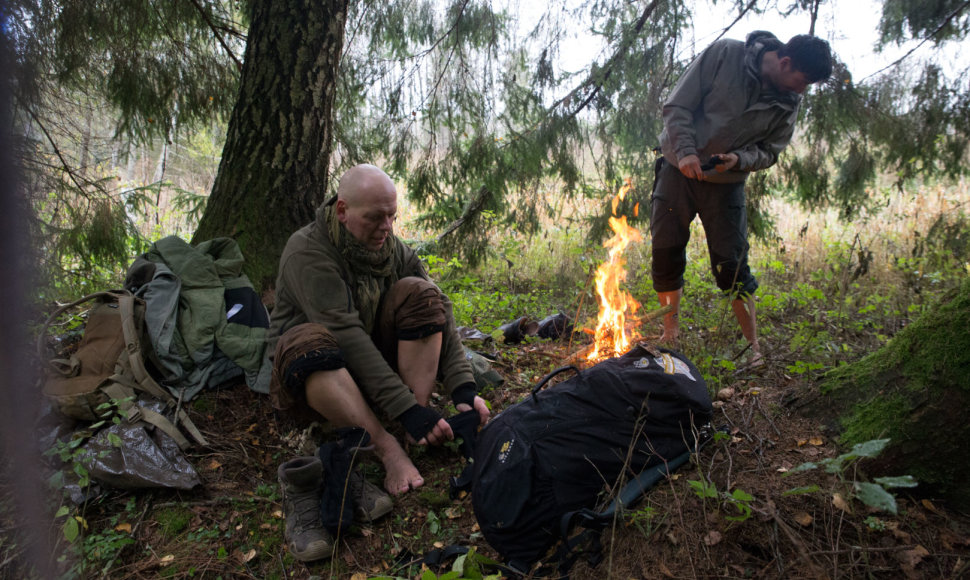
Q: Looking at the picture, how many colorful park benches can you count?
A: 0